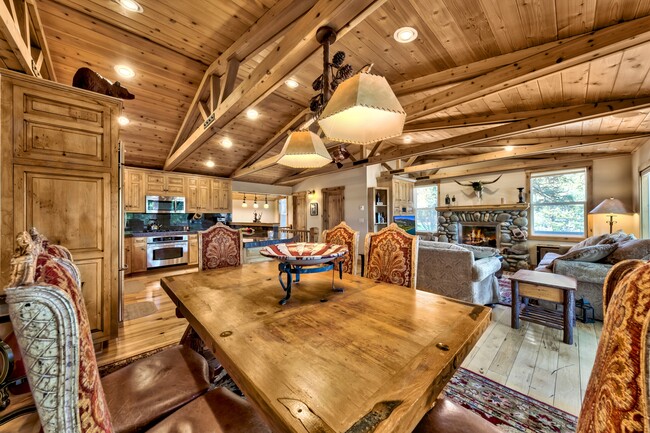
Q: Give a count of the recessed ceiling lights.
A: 10